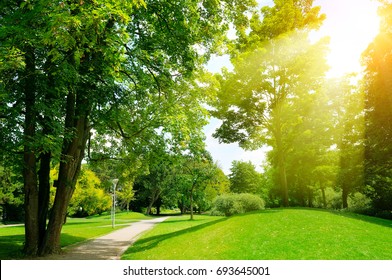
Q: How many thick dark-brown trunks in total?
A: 3